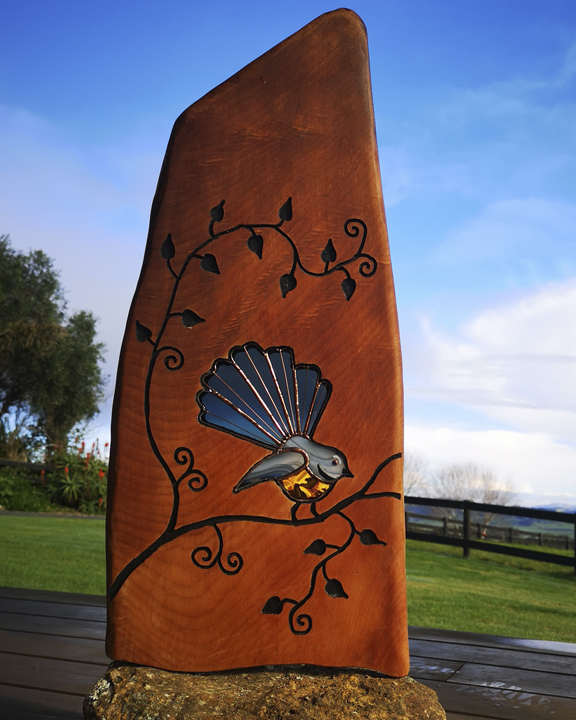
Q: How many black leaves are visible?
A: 14